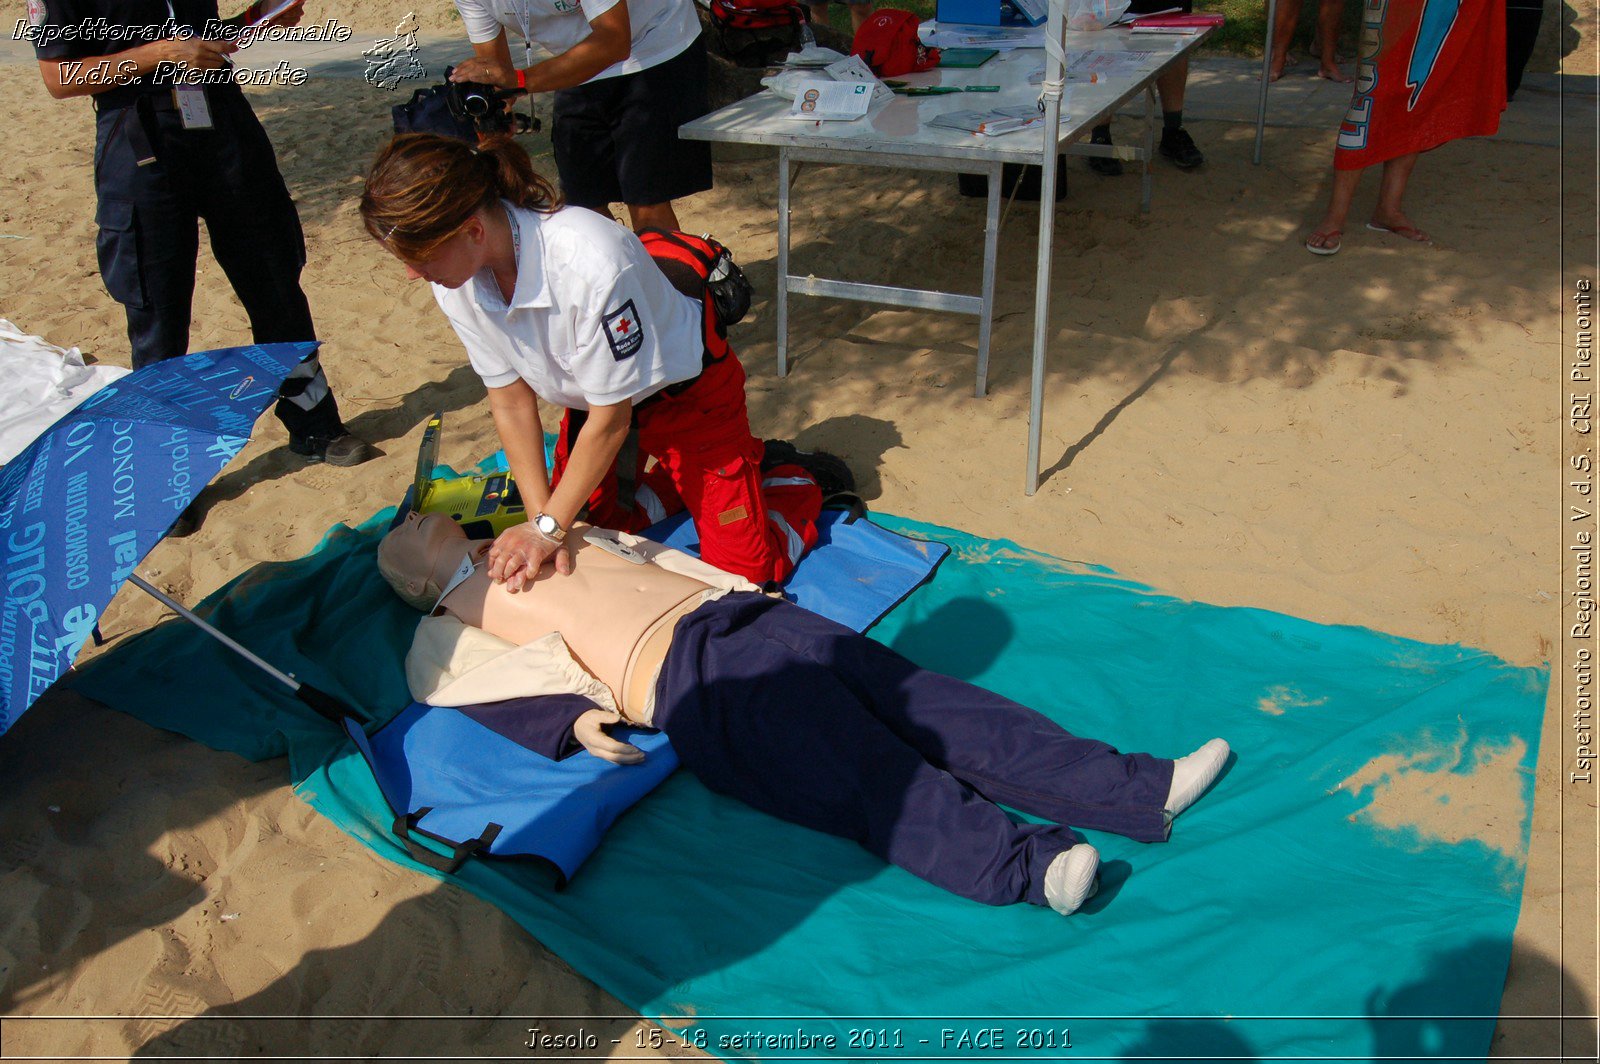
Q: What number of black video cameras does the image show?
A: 1